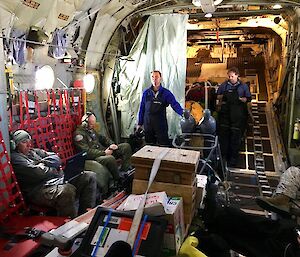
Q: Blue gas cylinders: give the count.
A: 2